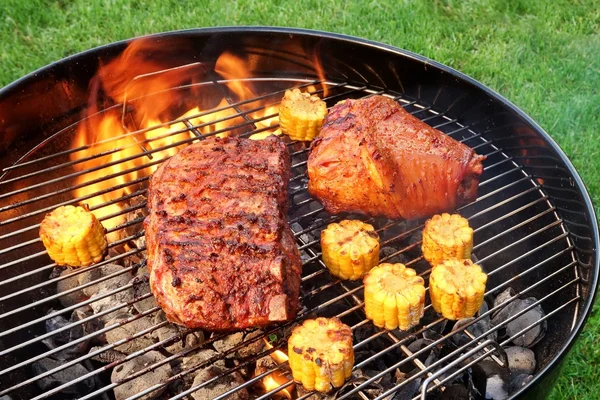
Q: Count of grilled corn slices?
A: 7